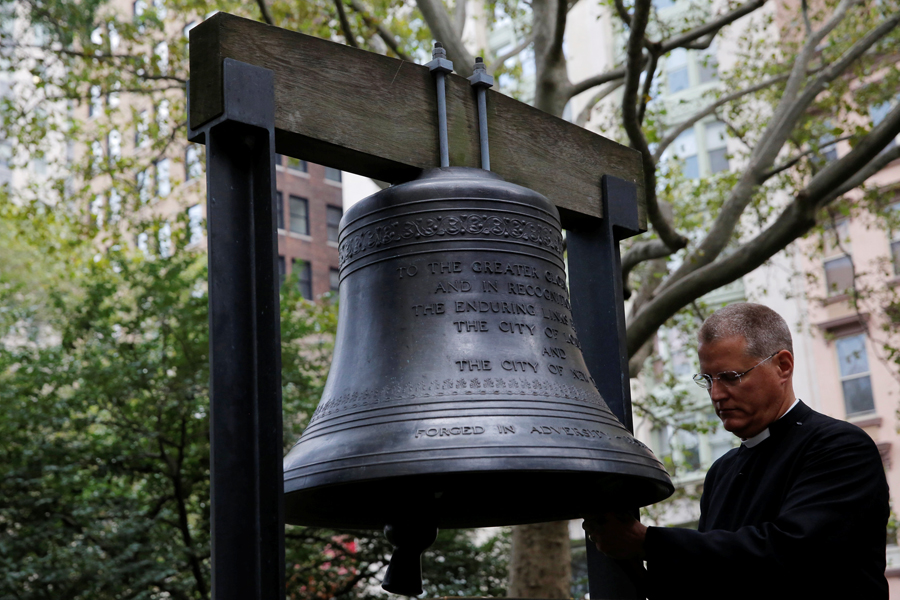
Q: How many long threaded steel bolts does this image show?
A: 2